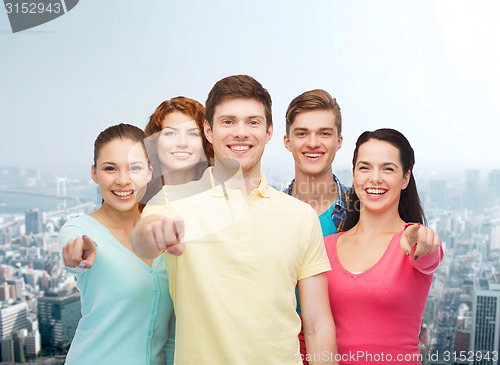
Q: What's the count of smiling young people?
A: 5